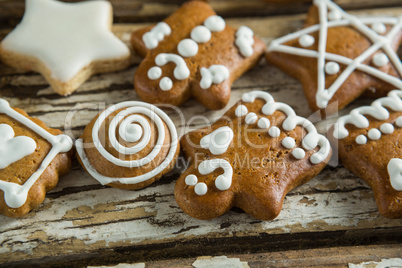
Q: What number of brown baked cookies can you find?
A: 6